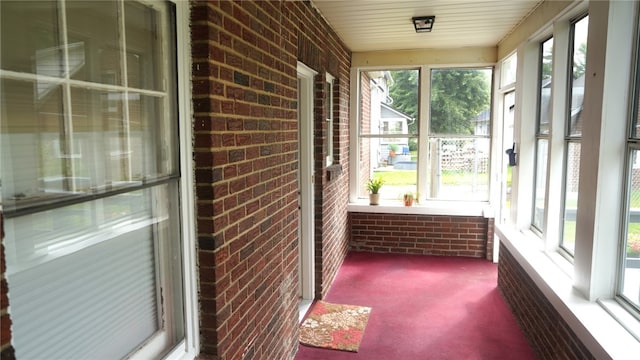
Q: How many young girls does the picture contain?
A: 0